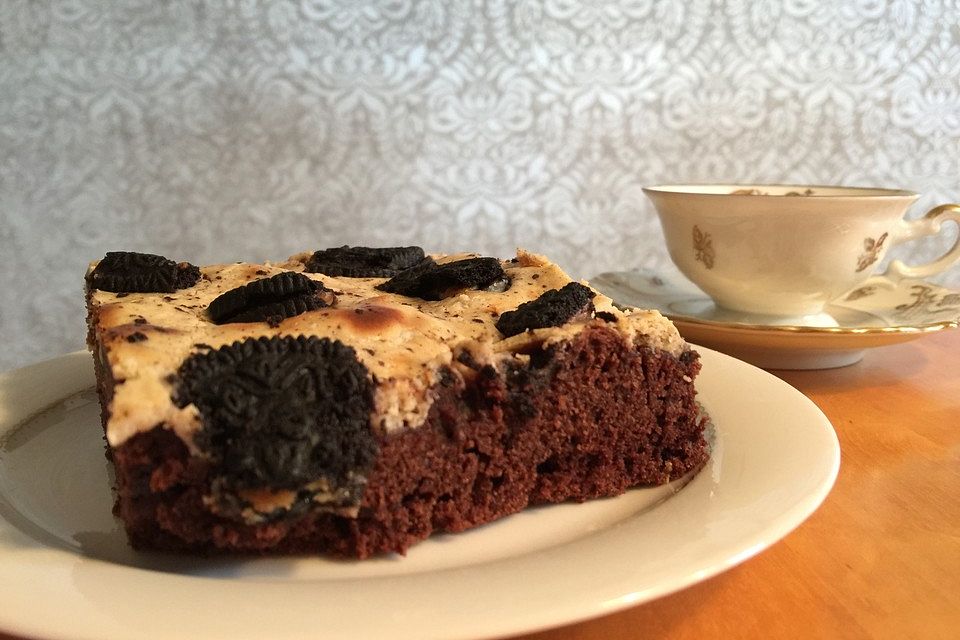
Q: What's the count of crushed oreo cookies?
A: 6